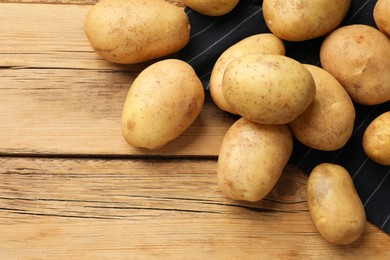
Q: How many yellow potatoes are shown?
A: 12